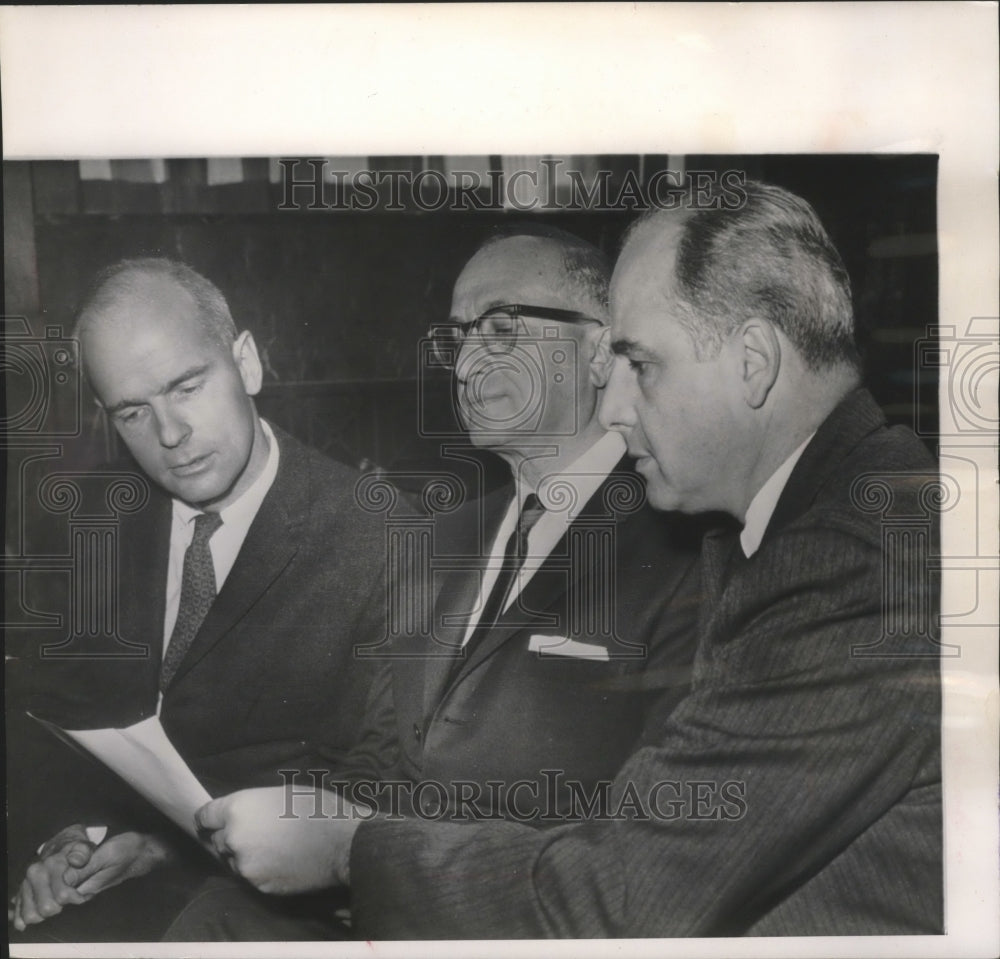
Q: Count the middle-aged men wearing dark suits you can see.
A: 3